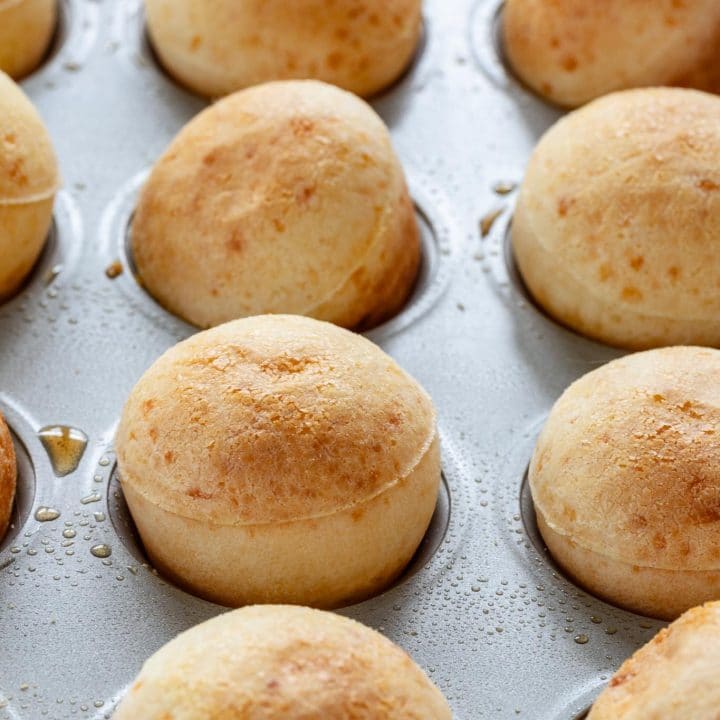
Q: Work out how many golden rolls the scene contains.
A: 11